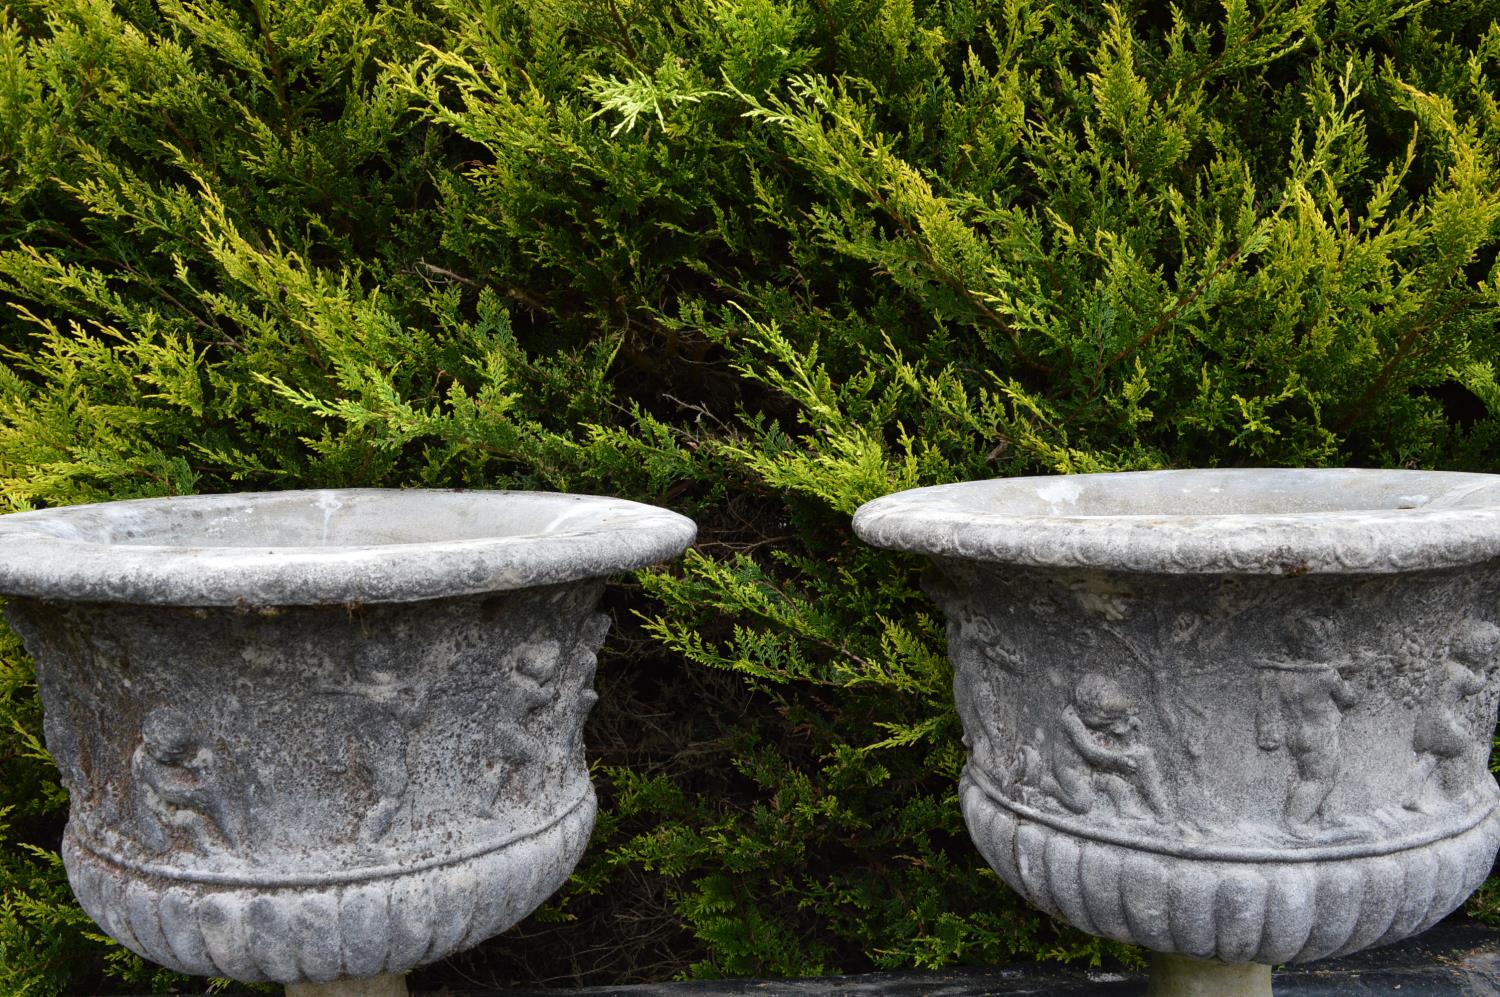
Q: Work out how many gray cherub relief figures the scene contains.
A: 6